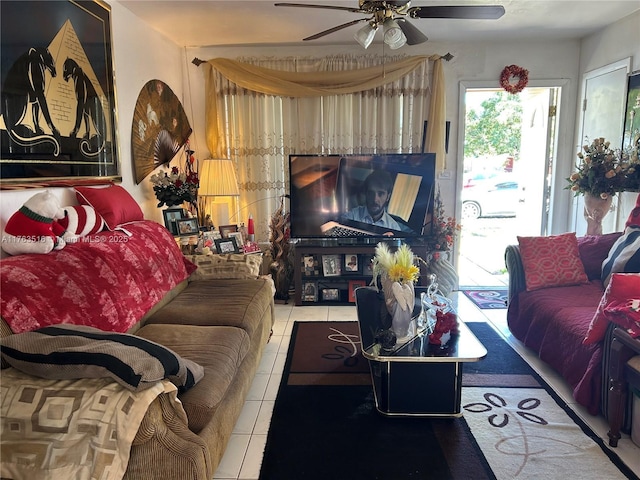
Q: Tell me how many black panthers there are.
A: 2